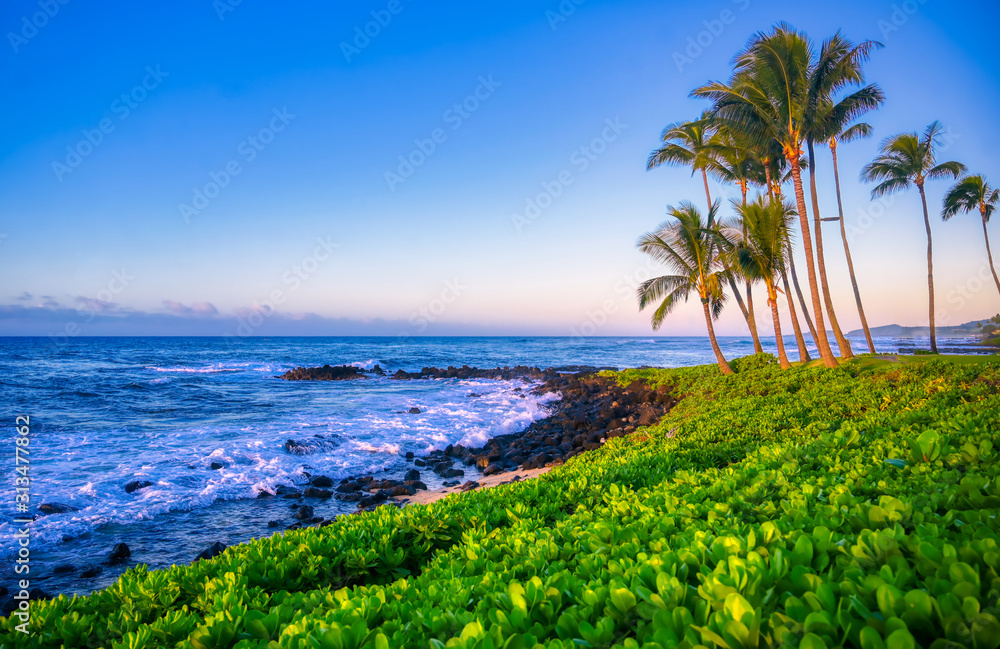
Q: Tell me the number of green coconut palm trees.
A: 11